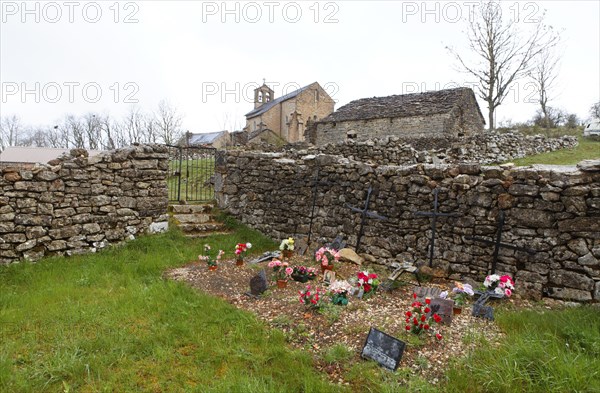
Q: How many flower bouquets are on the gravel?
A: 12